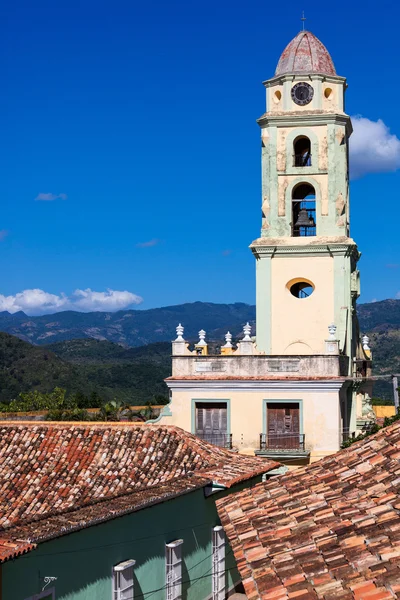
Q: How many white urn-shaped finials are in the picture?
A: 6